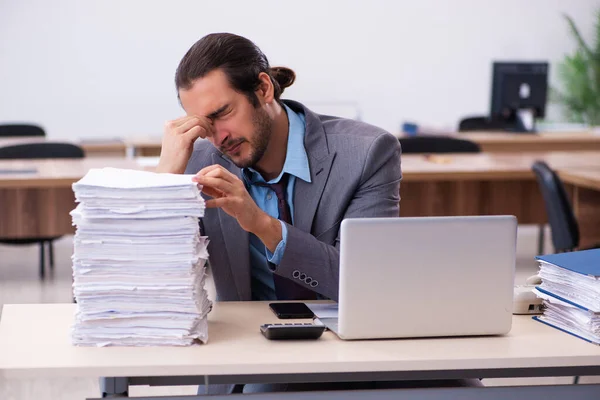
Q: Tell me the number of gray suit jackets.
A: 1